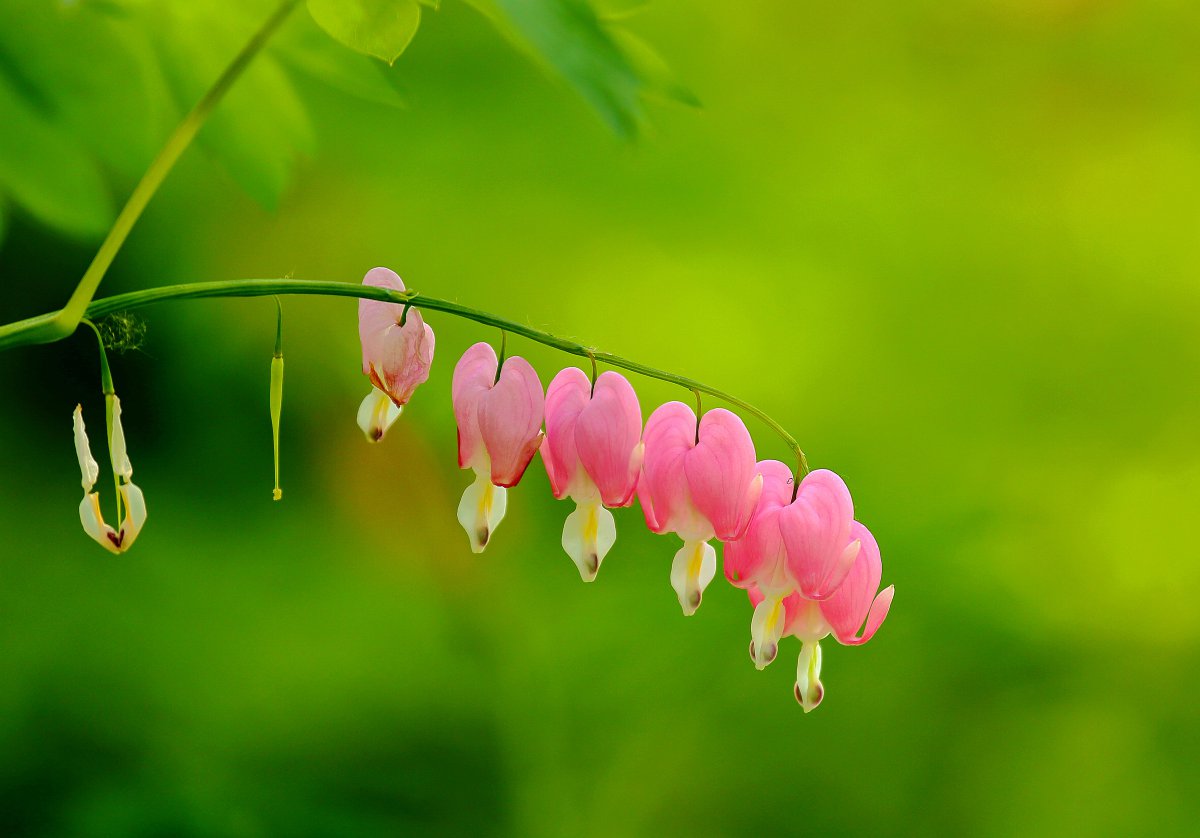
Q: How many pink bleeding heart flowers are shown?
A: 6